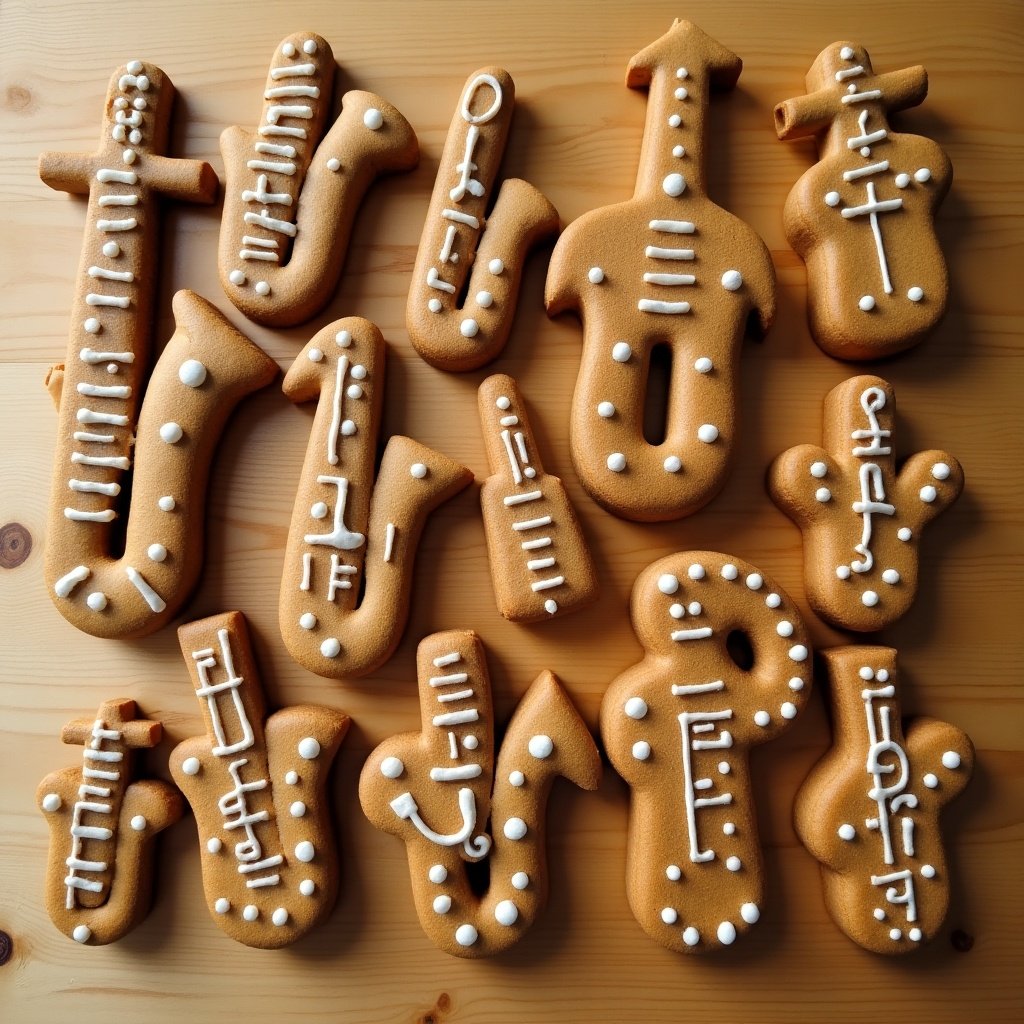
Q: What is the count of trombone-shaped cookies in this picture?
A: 0